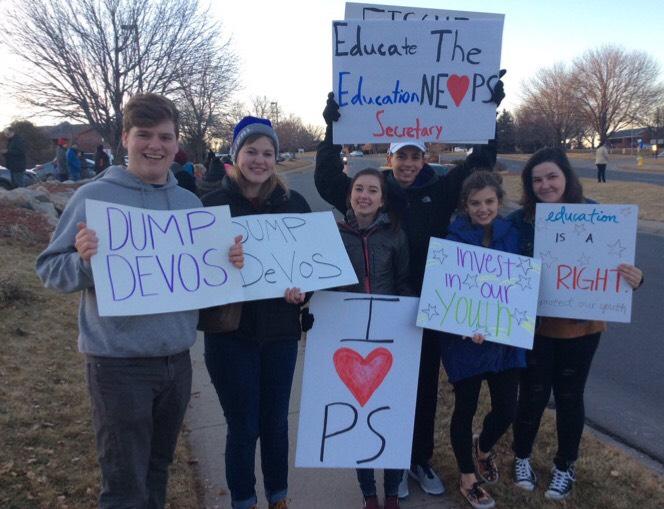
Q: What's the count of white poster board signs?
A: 7